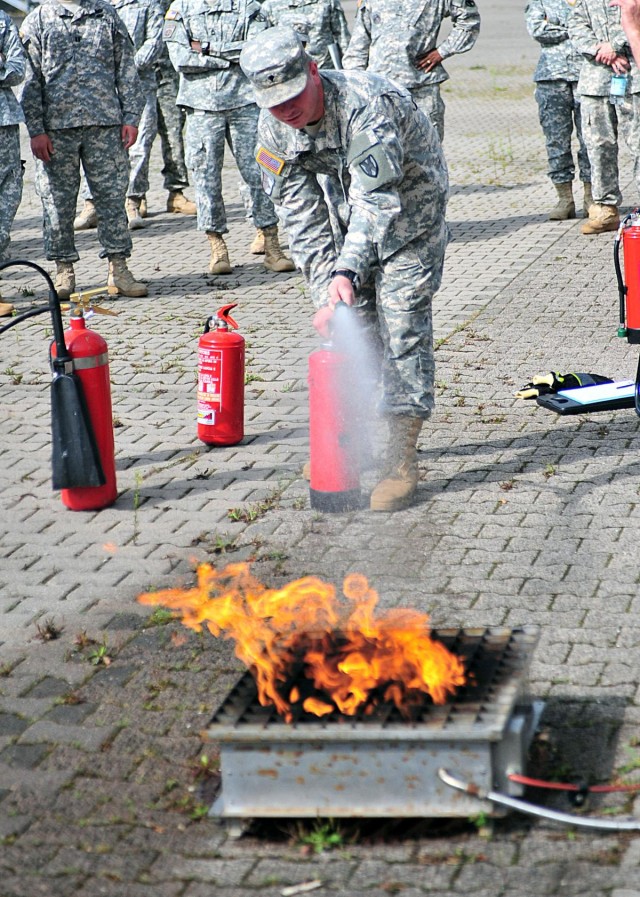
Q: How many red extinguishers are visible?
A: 4